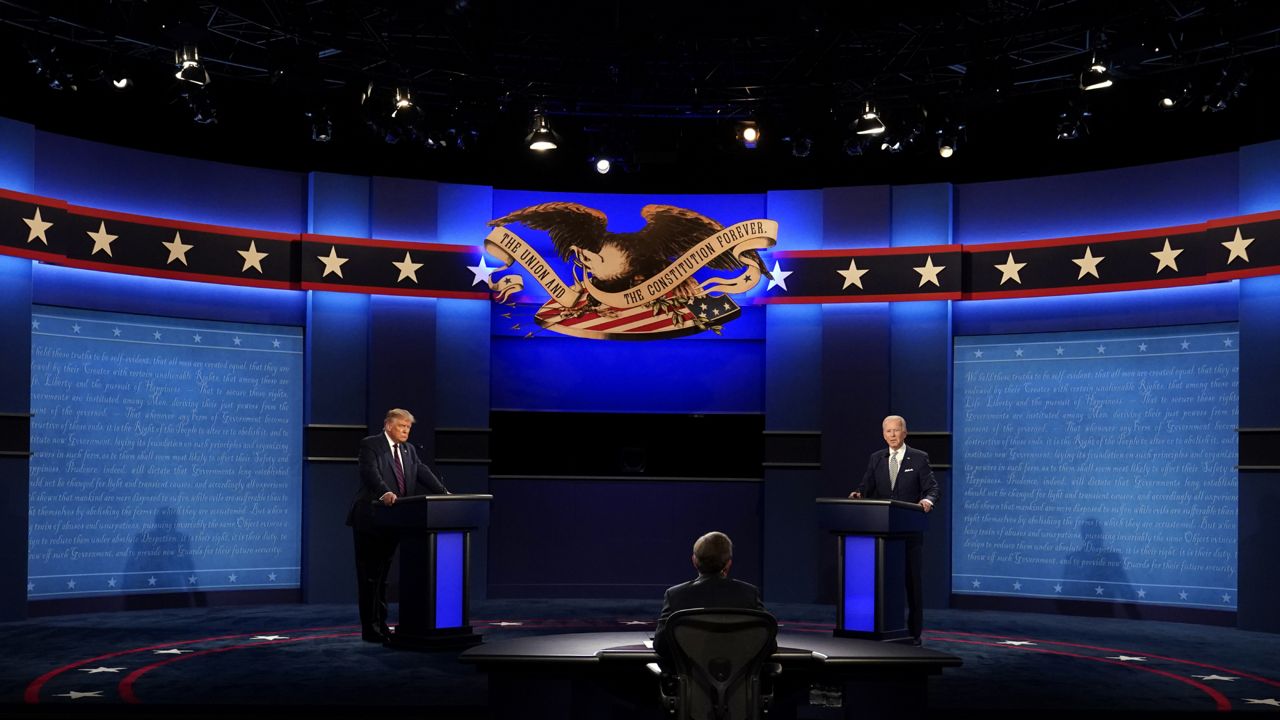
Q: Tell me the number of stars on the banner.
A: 14